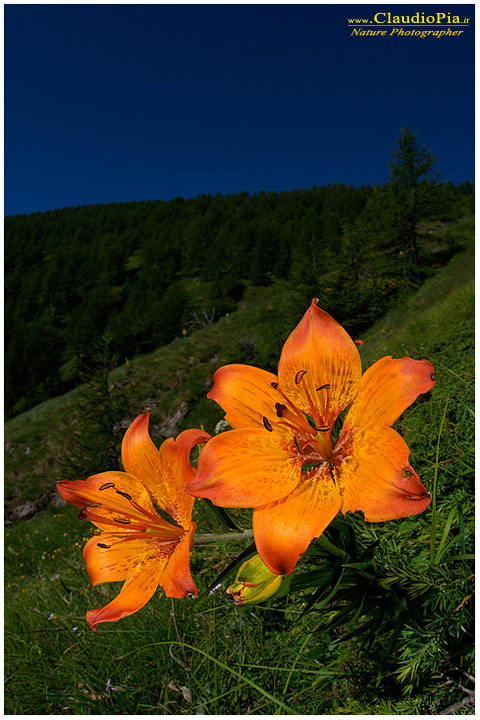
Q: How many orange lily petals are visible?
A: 12